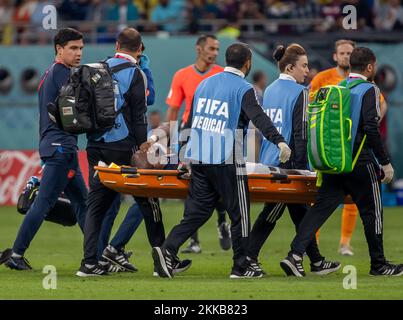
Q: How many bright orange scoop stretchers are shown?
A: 1